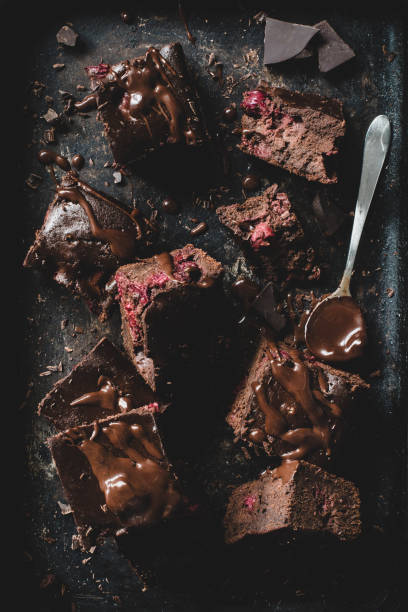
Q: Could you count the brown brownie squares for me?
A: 9